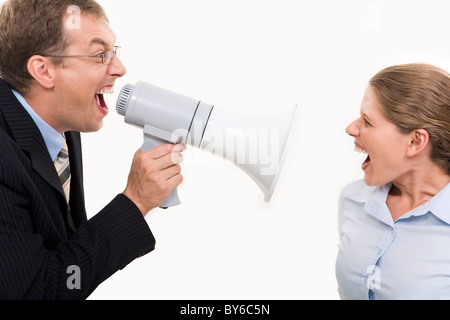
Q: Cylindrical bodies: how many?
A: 1